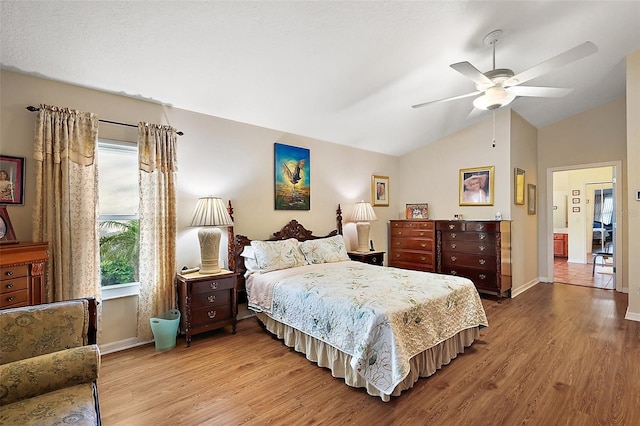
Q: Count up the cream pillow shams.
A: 2